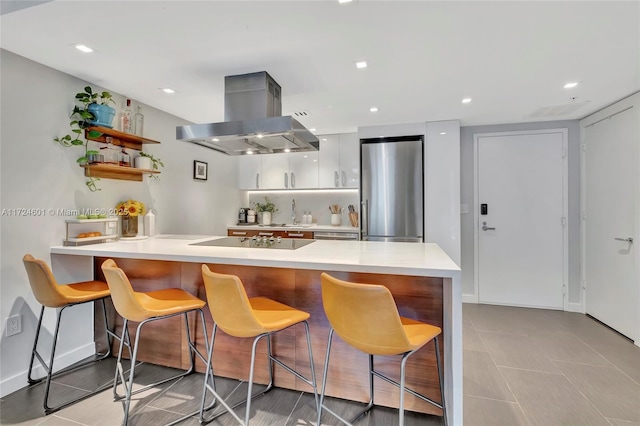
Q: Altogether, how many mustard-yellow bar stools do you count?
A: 4